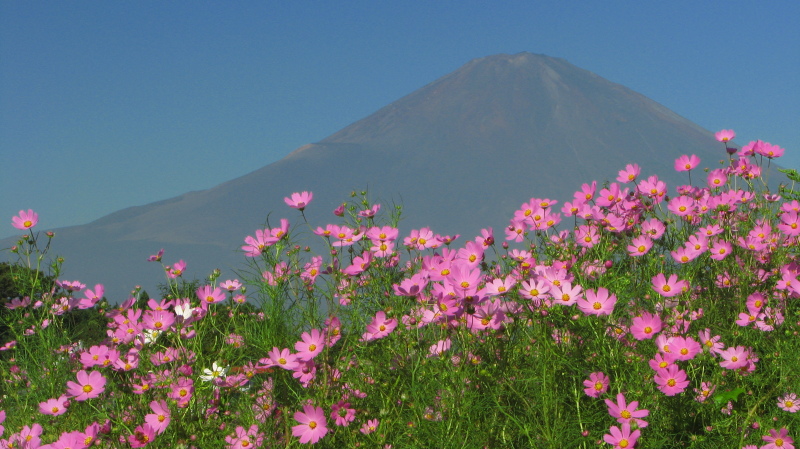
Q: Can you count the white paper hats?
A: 0